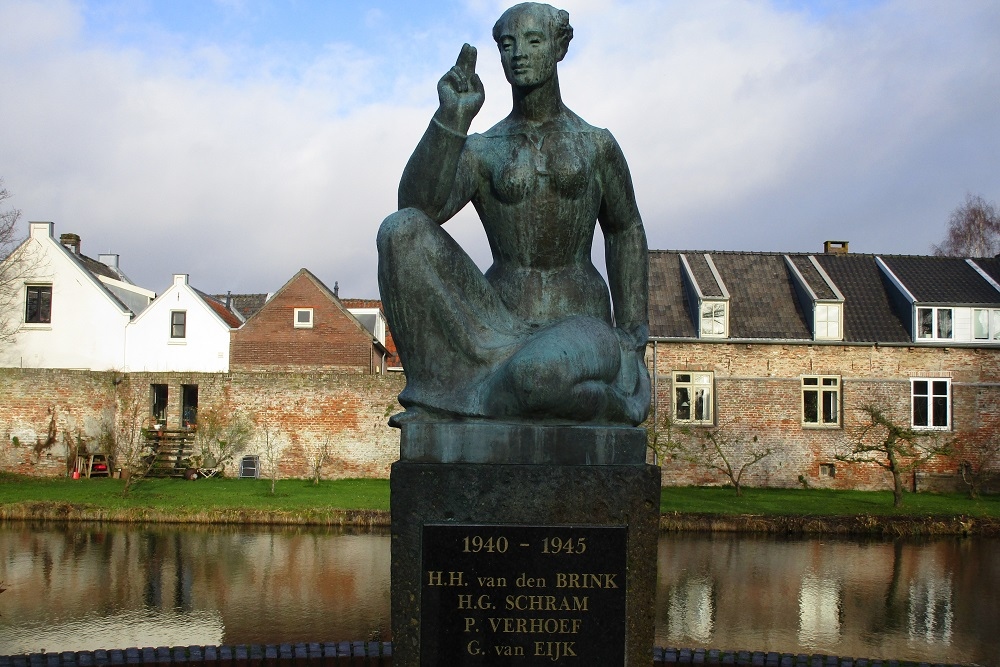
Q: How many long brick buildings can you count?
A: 1